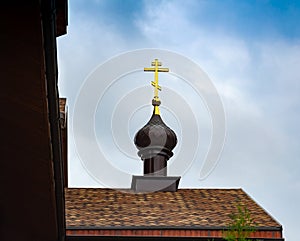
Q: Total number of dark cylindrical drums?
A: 1